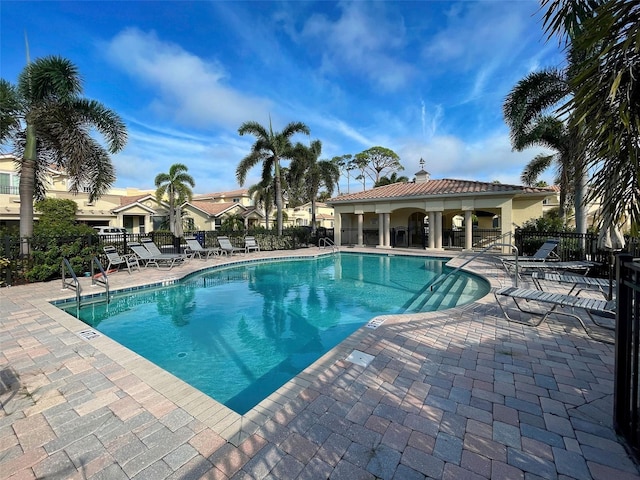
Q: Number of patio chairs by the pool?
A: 10